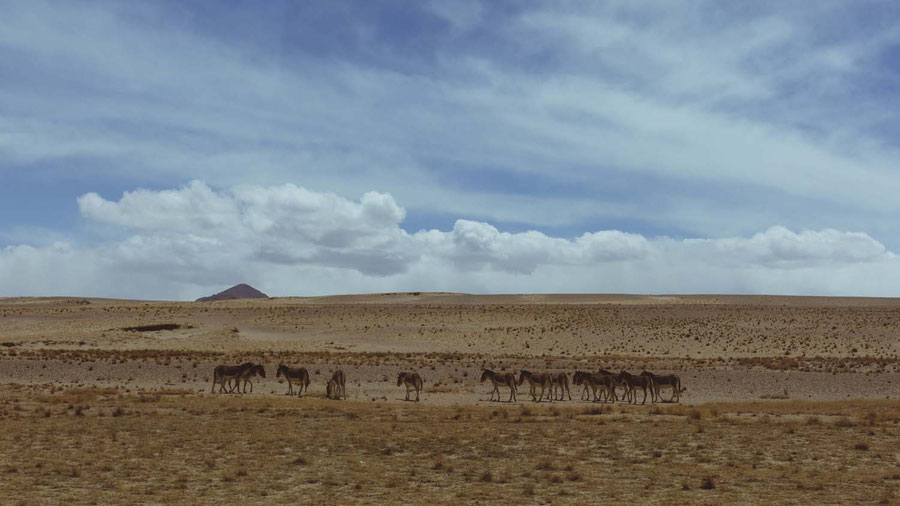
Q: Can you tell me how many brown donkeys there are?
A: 13